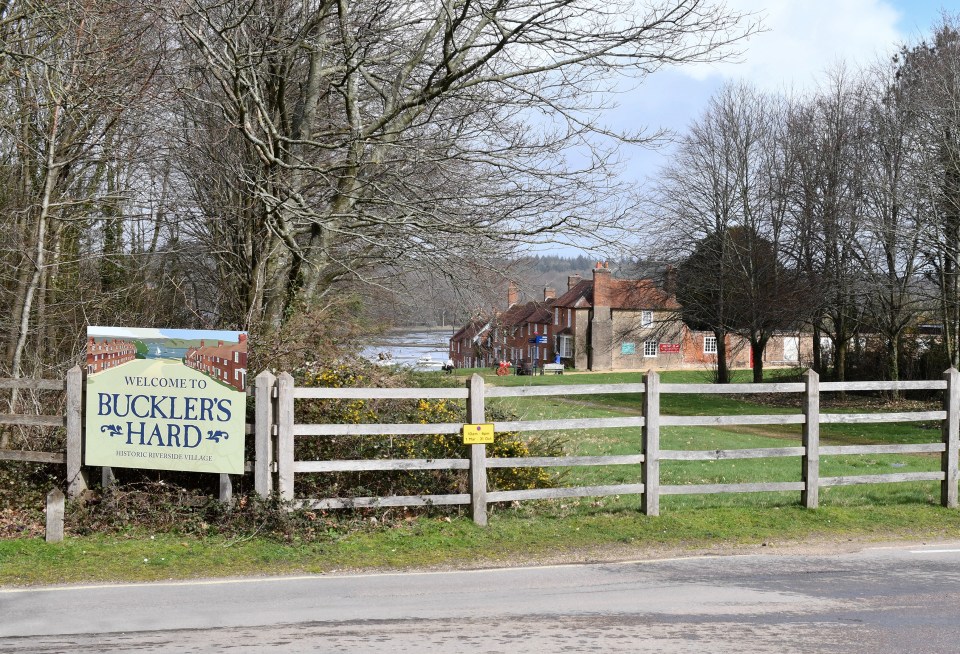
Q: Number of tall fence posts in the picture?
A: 7